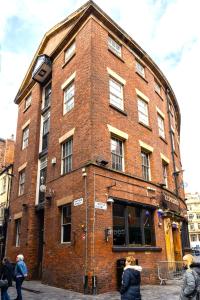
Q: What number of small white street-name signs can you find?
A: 2